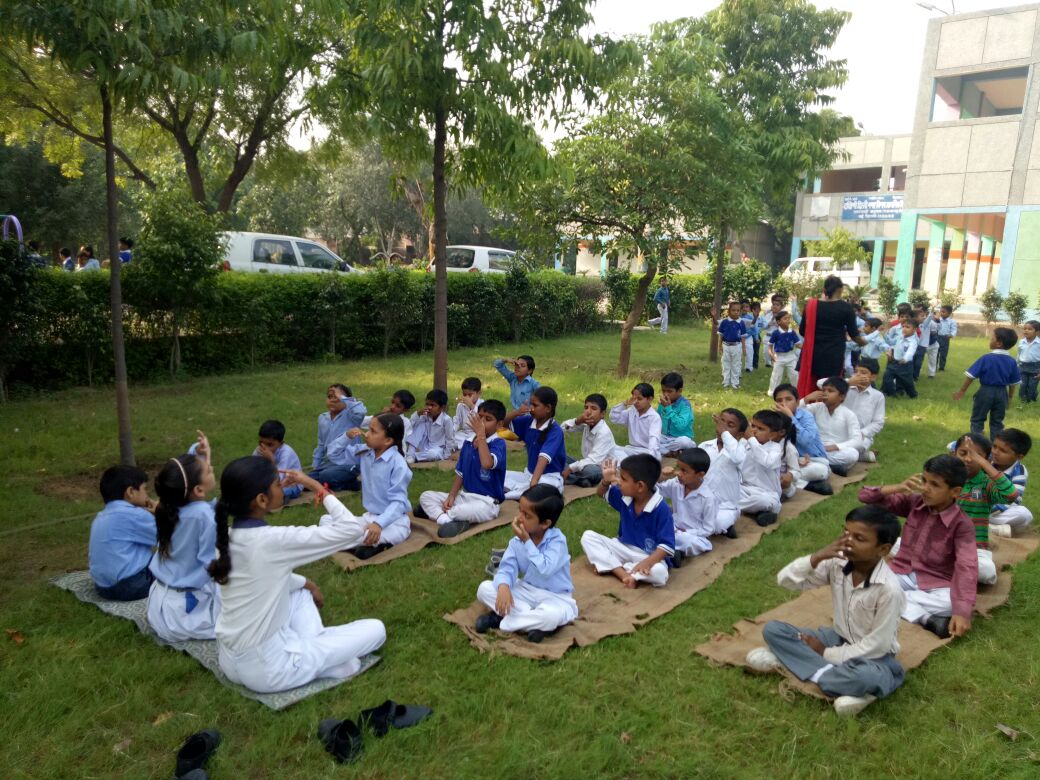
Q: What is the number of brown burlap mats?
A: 4